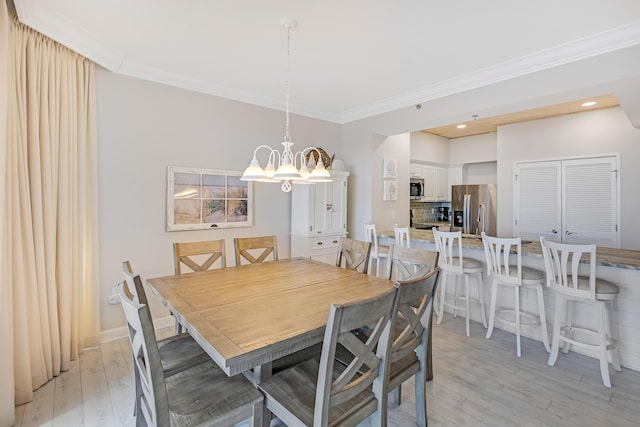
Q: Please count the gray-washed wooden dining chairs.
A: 8